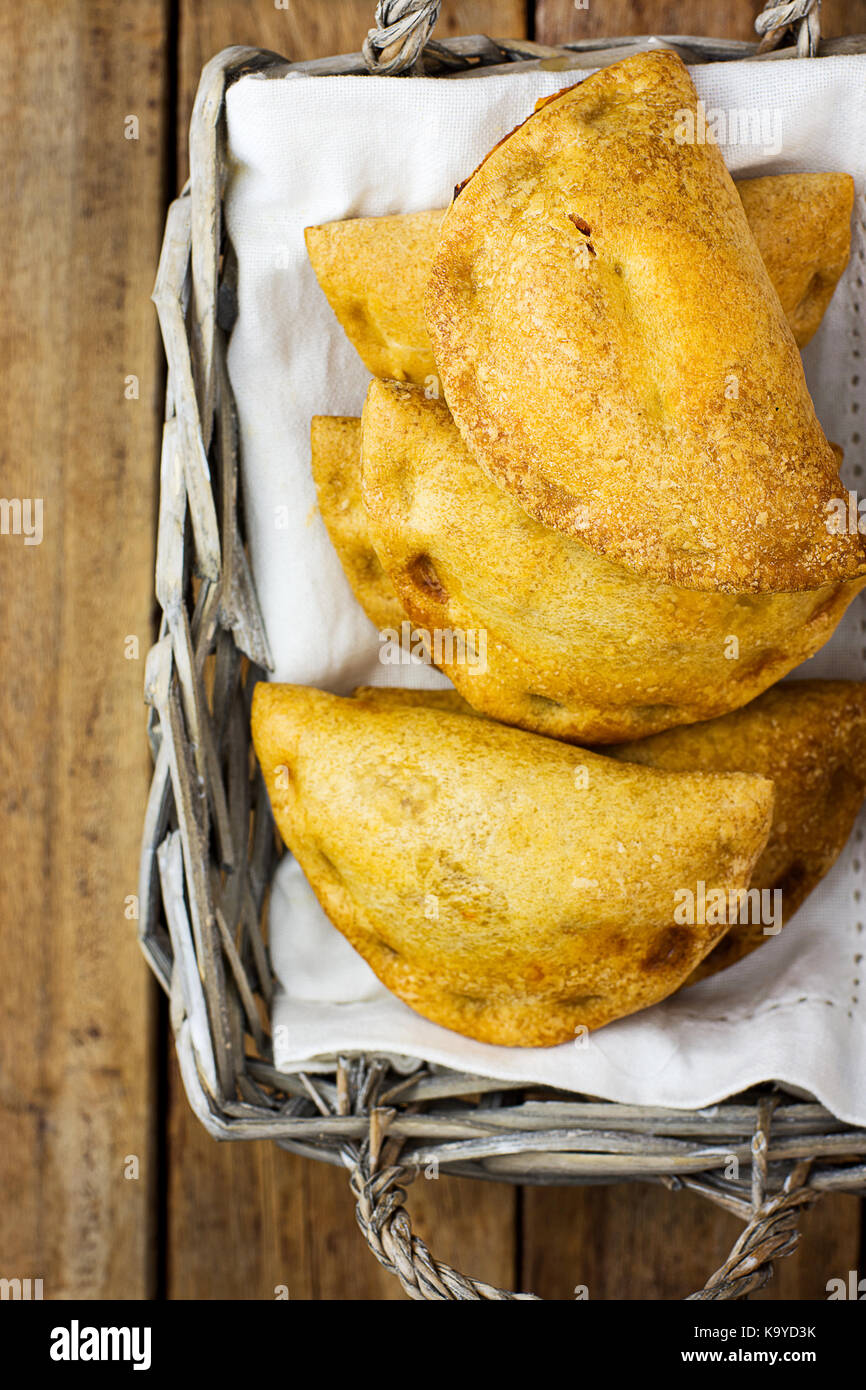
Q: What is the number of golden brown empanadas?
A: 6